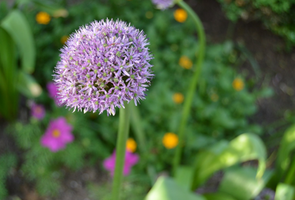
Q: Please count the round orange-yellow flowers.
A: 8